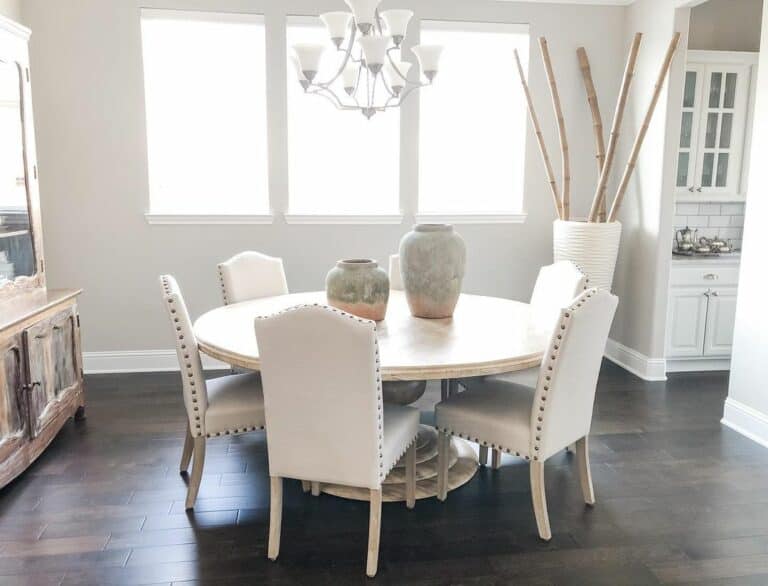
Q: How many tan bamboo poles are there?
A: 5